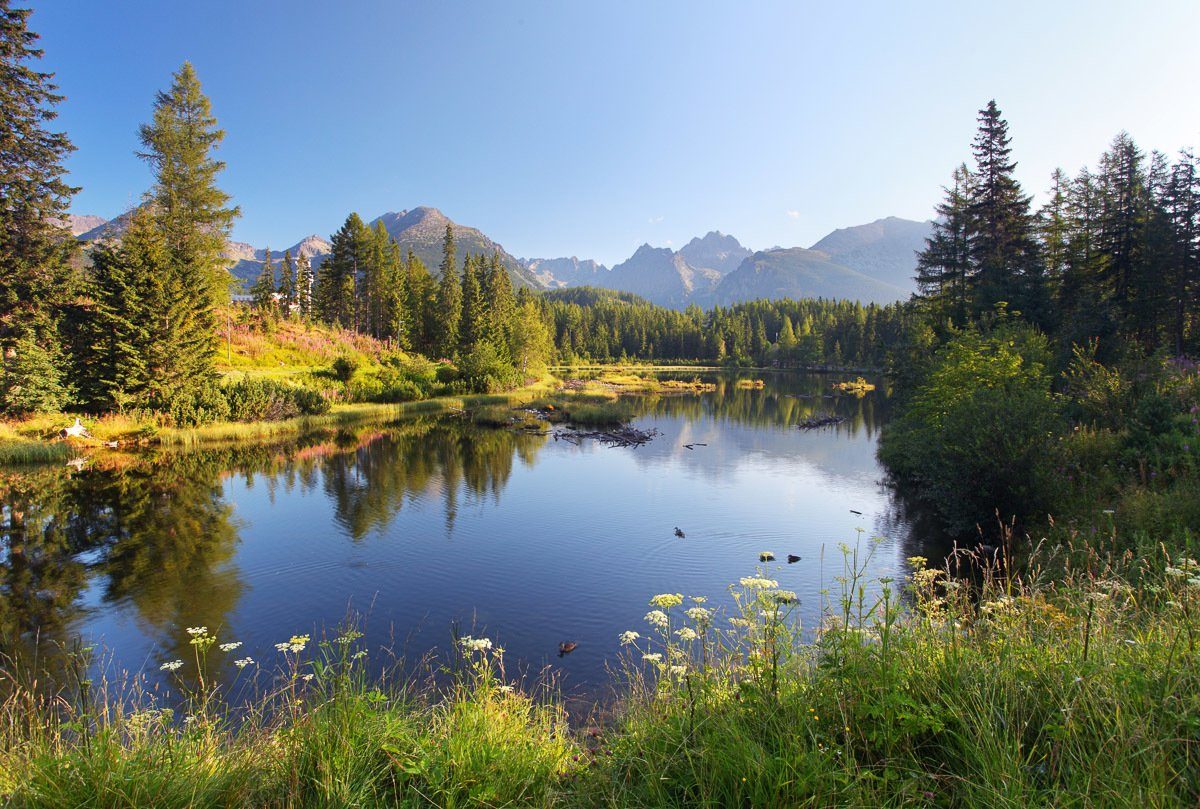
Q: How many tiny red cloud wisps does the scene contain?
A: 0